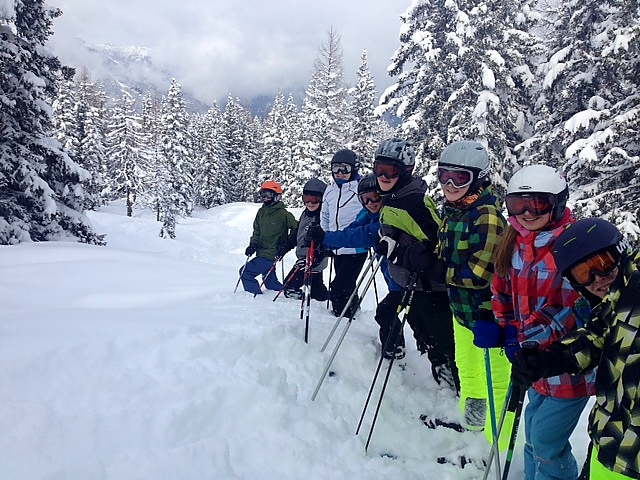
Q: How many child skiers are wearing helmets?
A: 8